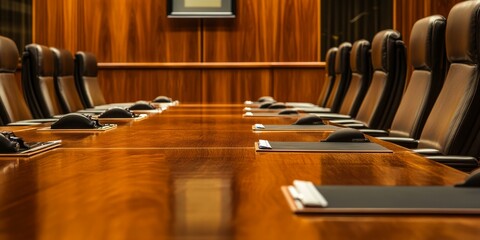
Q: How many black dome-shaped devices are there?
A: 12